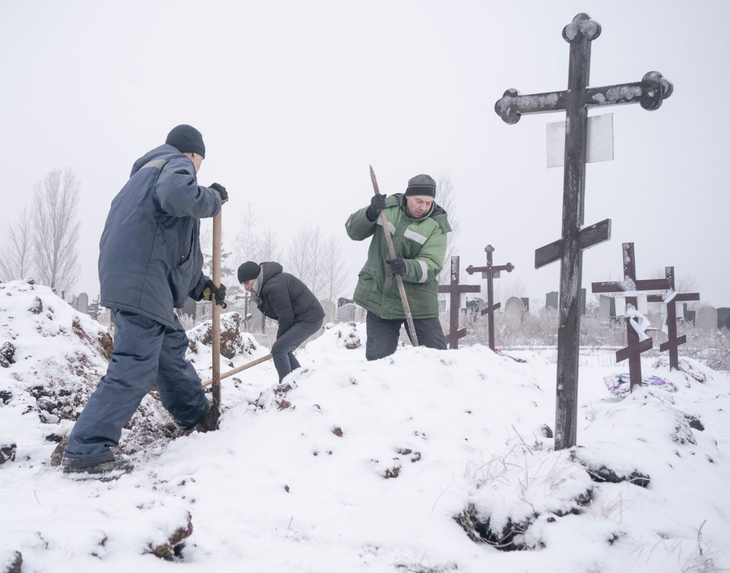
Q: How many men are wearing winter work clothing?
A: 3